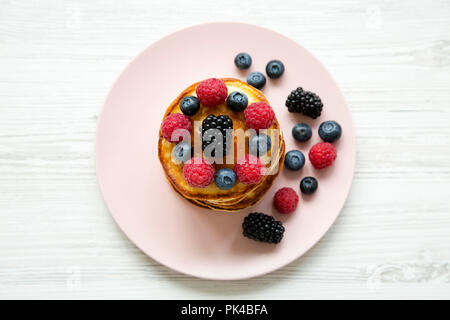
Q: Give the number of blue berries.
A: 12